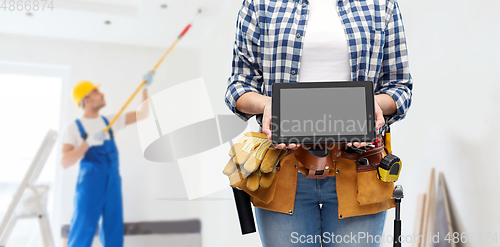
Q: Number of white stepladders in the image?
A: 1